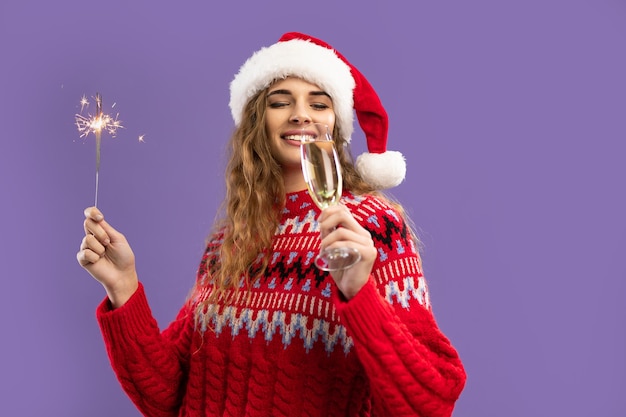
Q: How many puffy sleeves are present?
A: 2